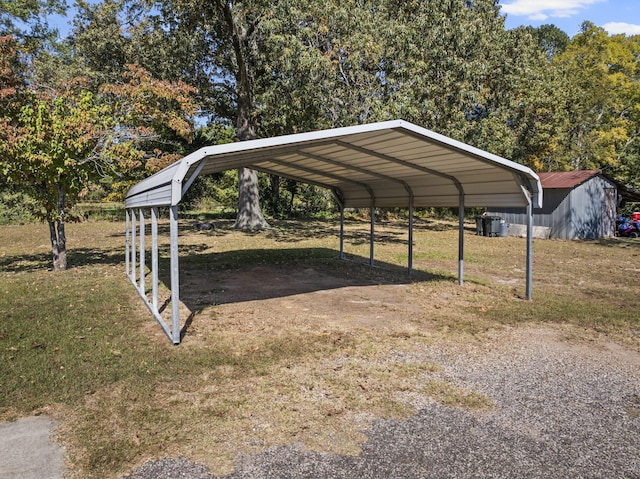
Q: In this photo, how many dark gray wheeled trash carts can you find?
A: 2